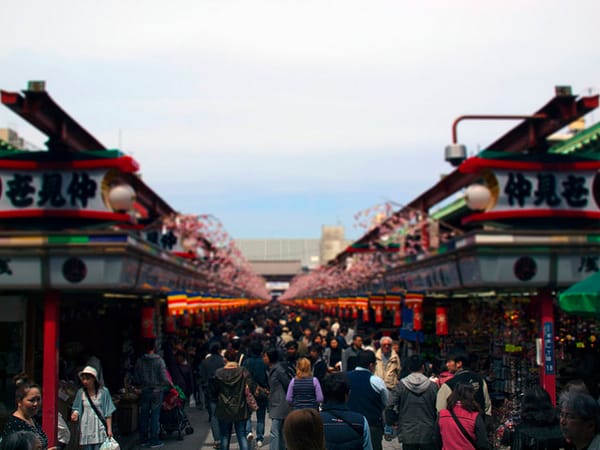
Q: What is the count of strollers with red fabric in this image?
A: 1